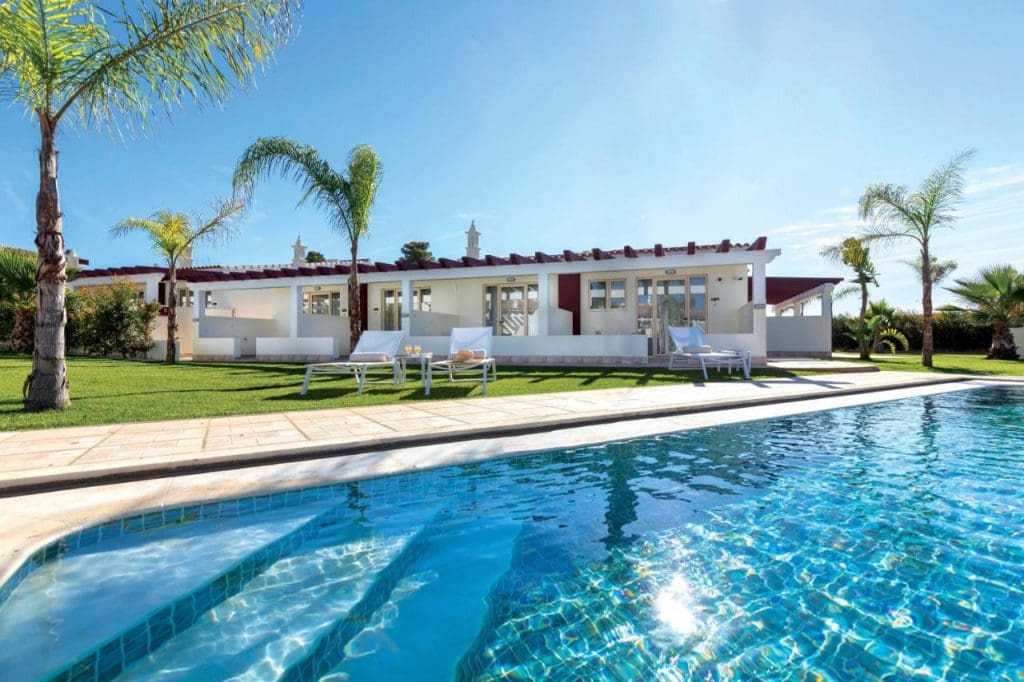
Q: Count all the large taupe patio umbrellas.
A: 0